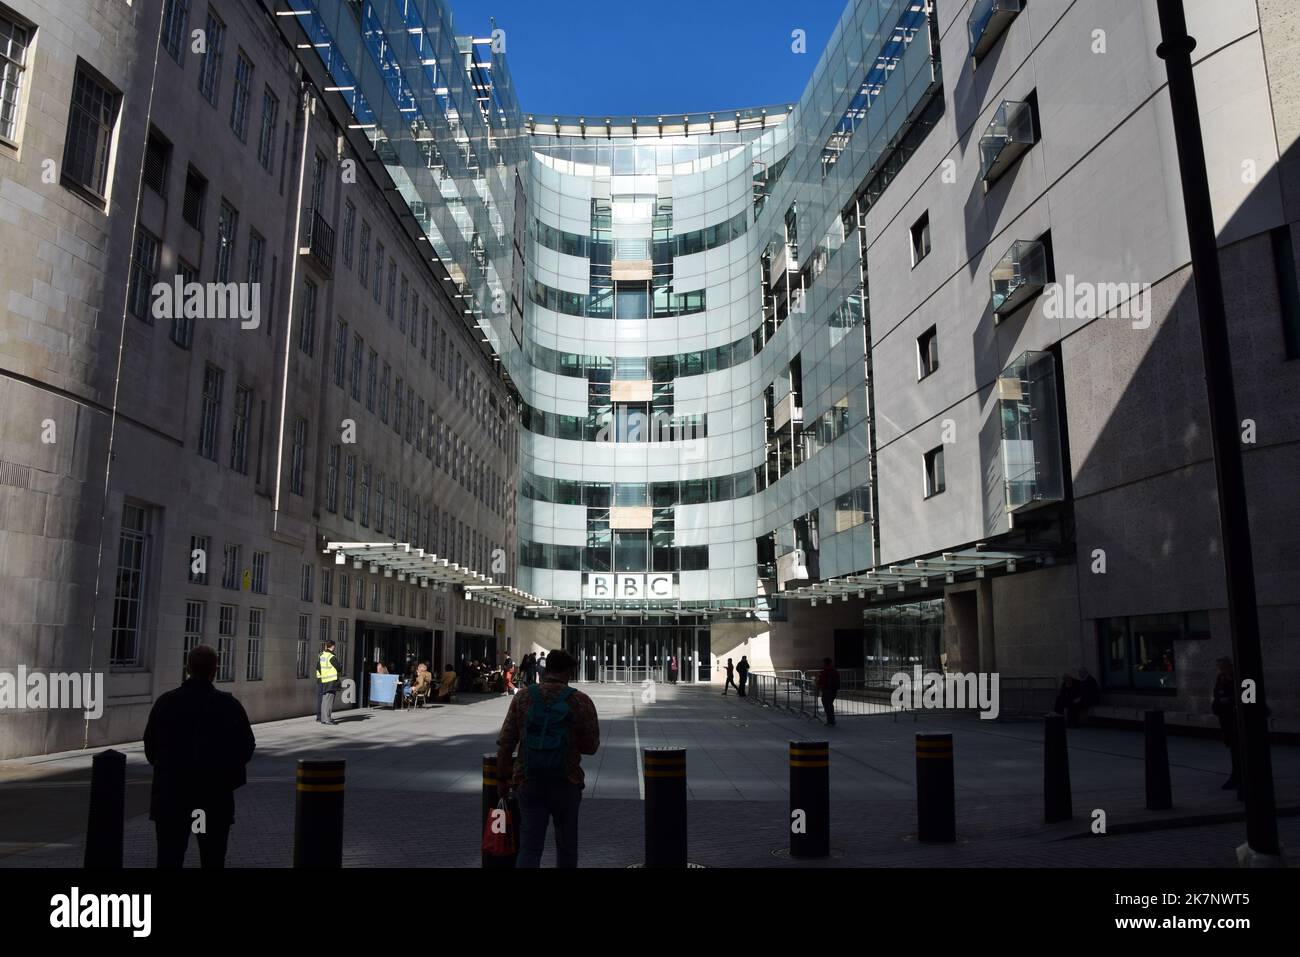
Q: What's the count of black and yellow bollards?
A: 5